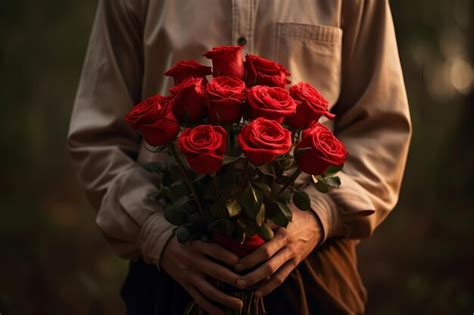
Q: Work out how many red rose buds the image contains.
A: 11